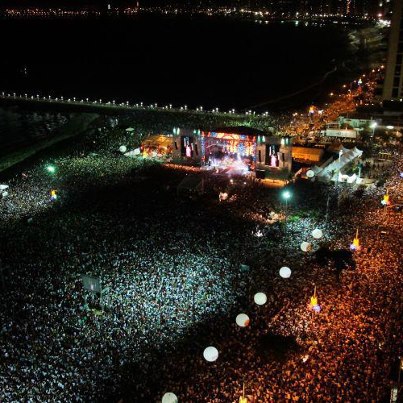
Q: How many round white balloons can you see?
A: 9